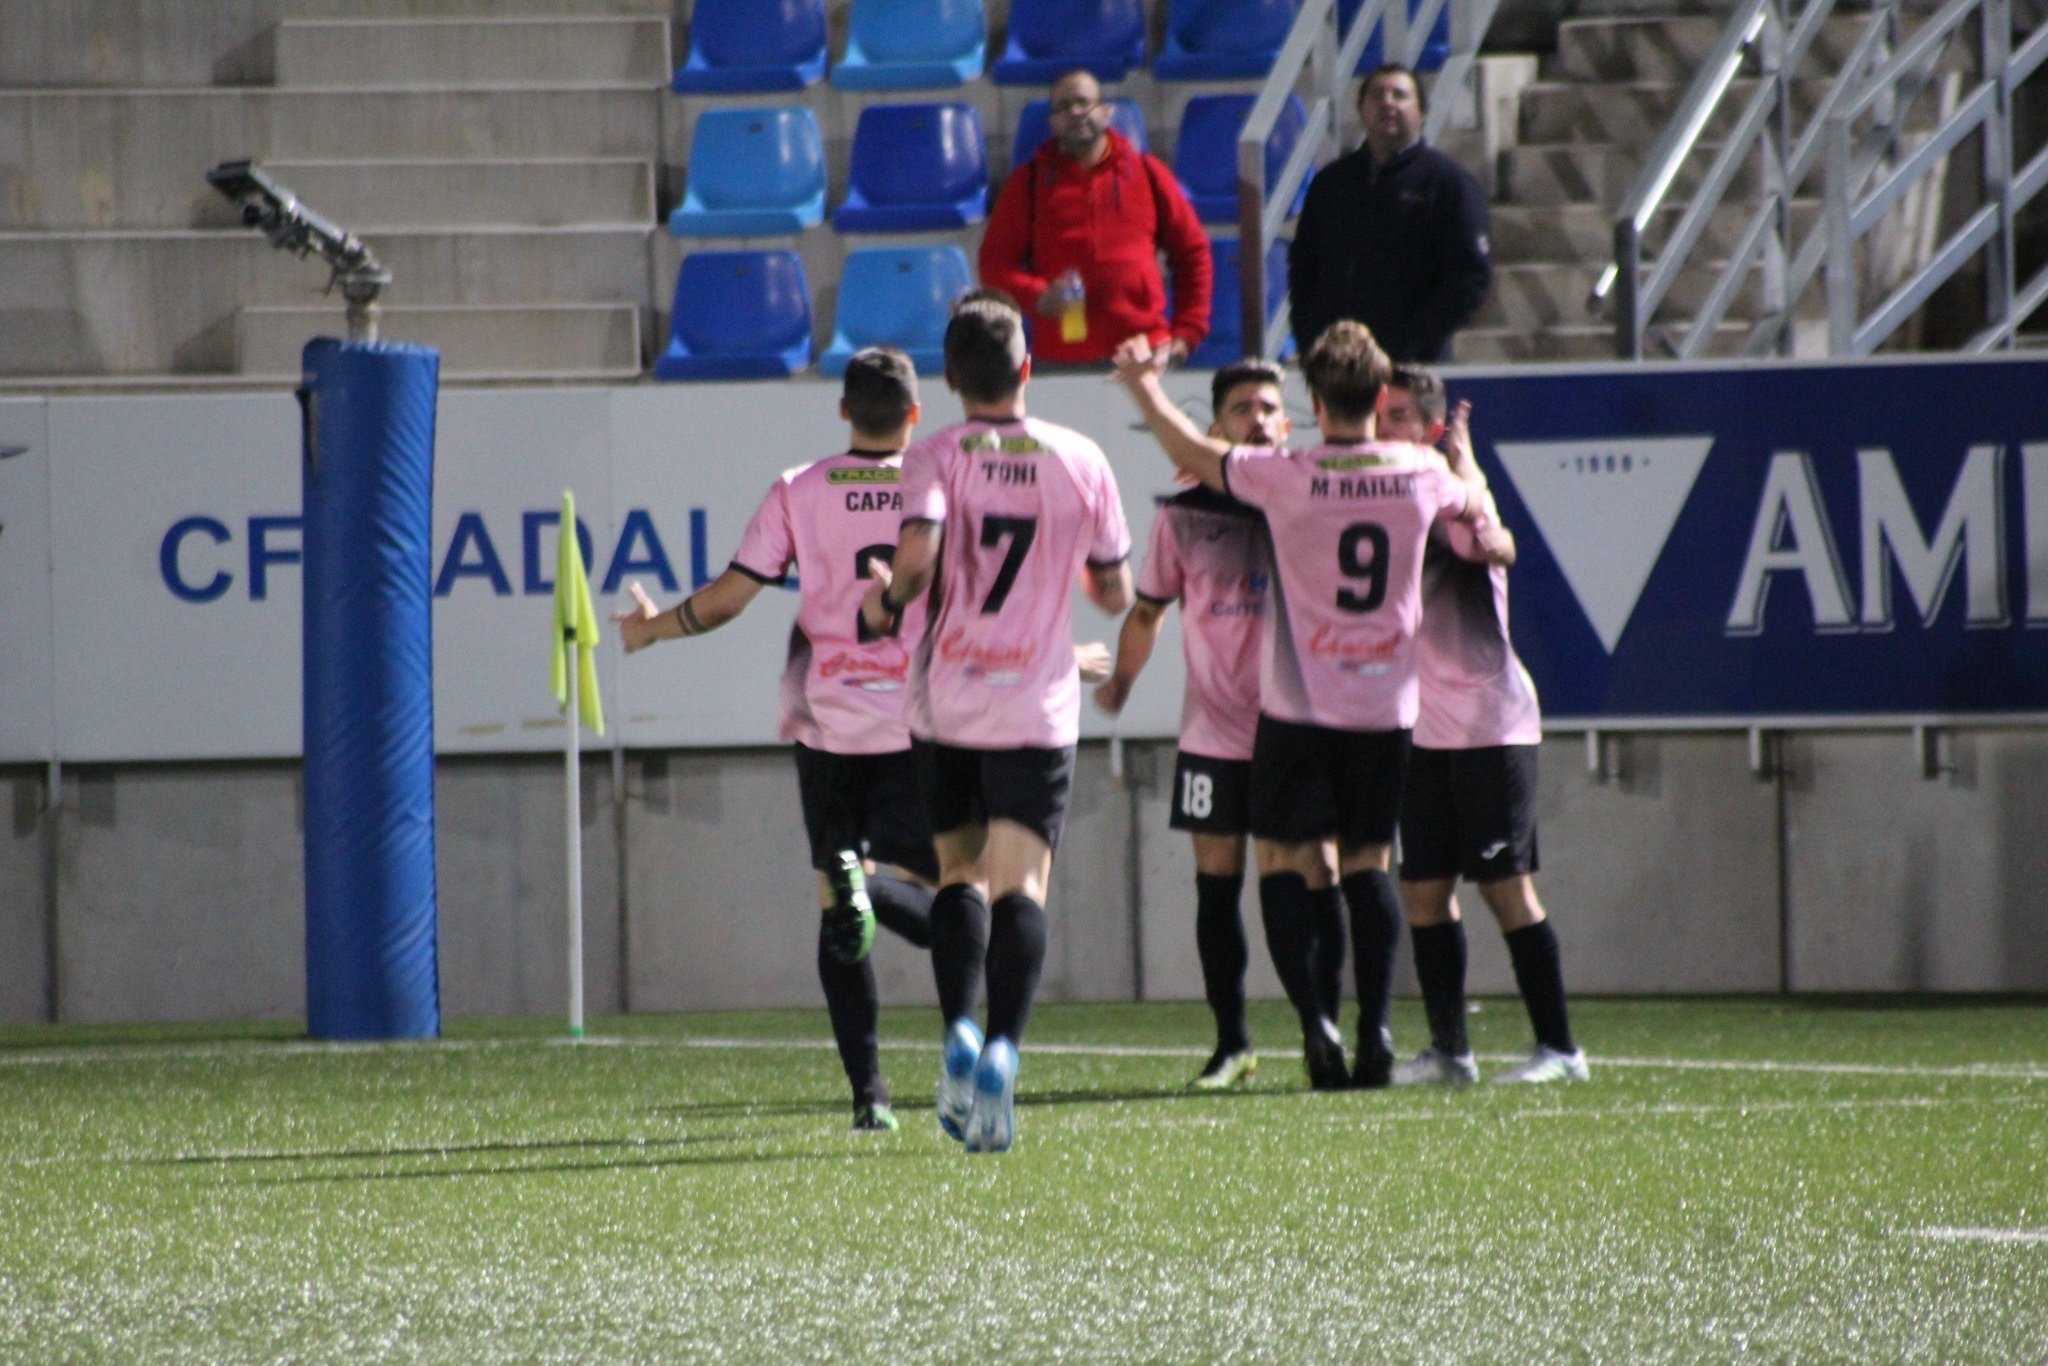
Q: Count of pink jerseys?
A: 5